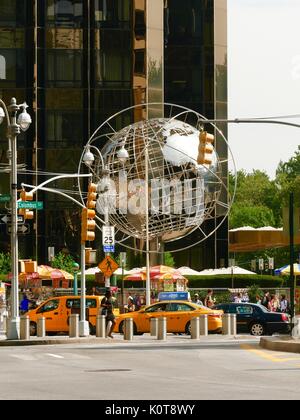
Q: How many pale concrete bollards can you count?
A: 11